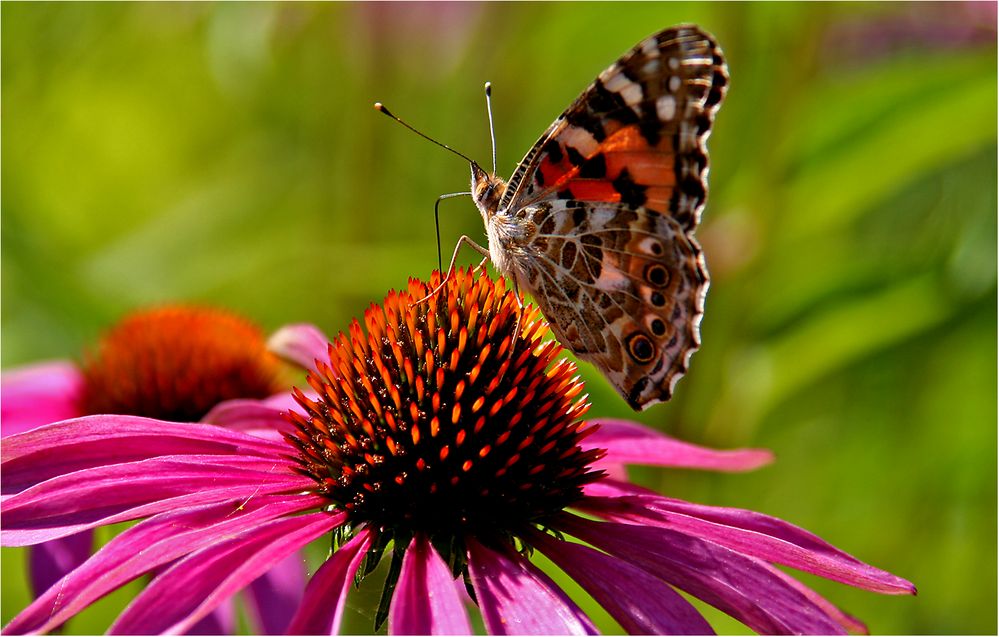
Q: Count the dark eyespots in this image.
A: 5